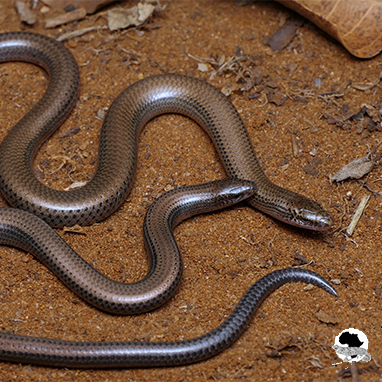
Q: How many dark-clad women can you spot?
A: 0